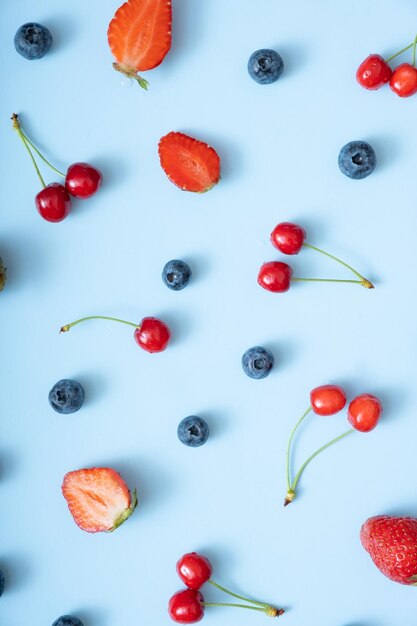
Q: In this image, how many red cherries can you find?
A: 11